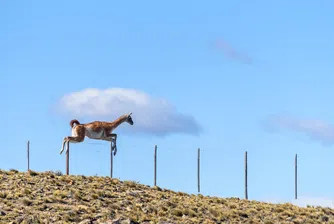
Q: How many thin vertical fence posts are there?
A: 7